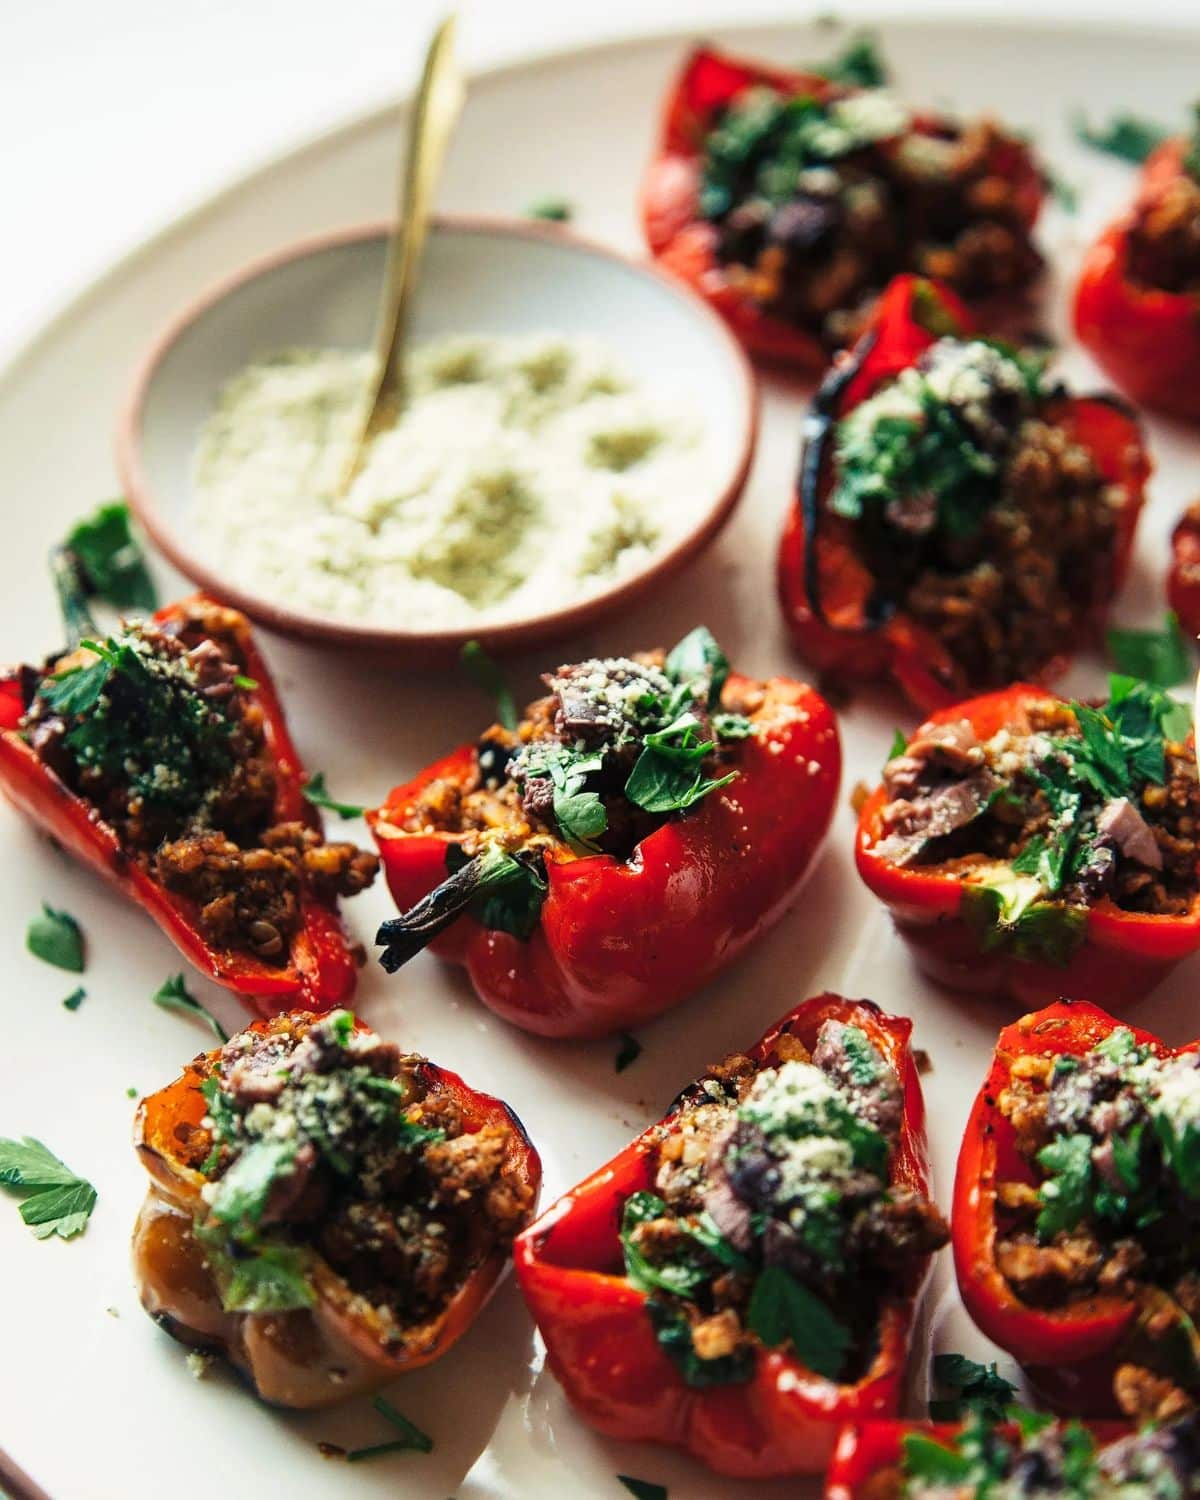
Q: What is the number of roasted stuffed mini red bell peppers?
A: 11